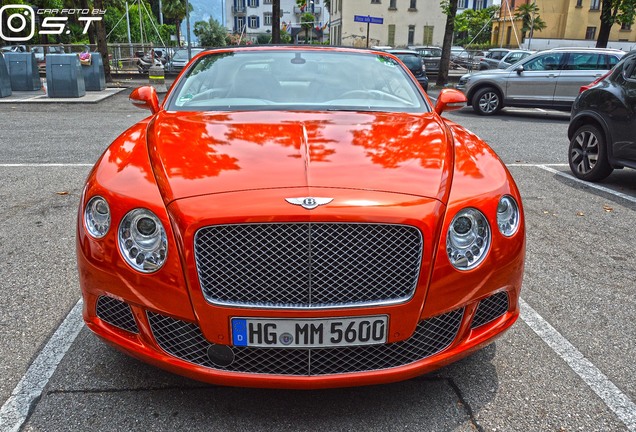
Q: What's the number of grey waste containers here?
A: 4